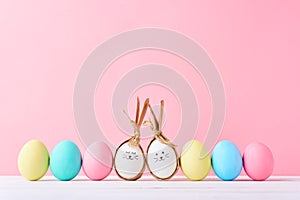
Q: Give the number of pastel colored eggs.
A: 6